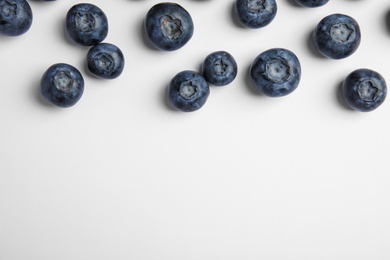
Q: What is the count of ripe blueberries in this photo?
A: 12